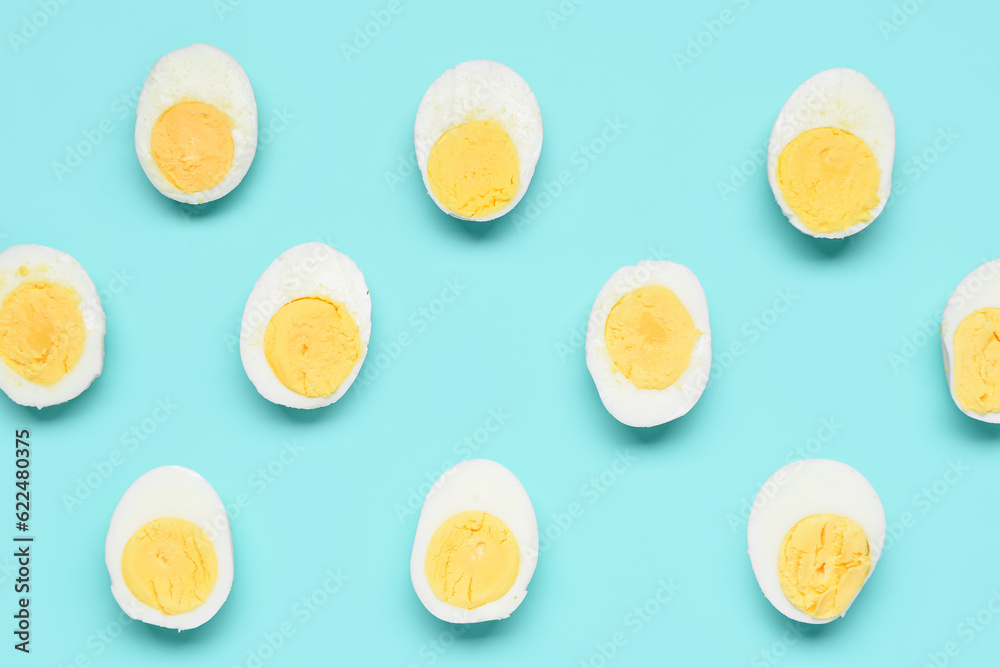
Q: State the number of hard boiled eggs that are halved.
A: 10